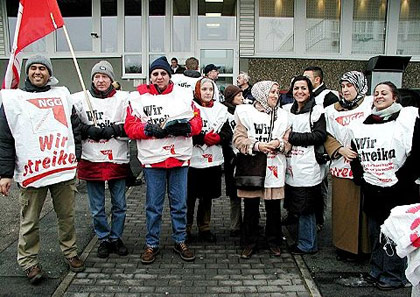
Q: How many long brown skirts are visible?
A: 1